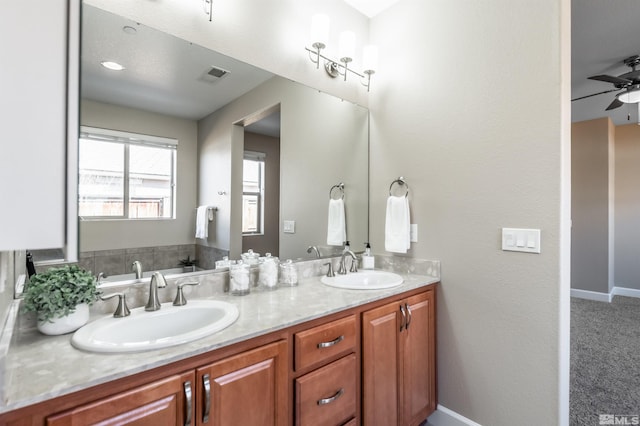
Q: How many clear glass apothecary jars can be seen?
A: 3